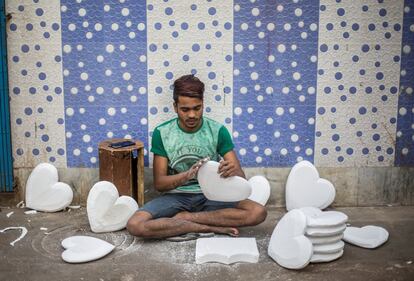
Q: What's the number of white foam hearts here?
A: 13